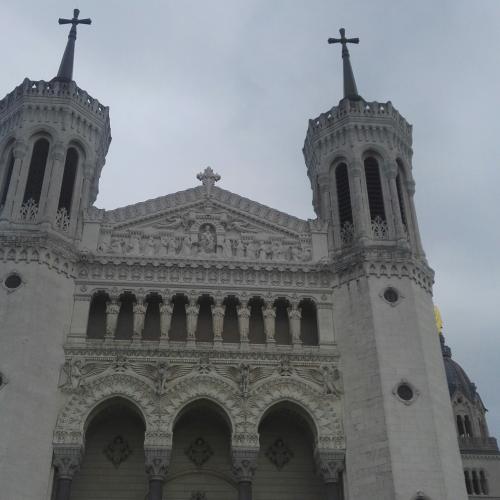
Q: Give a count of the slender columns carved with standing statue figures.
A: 8